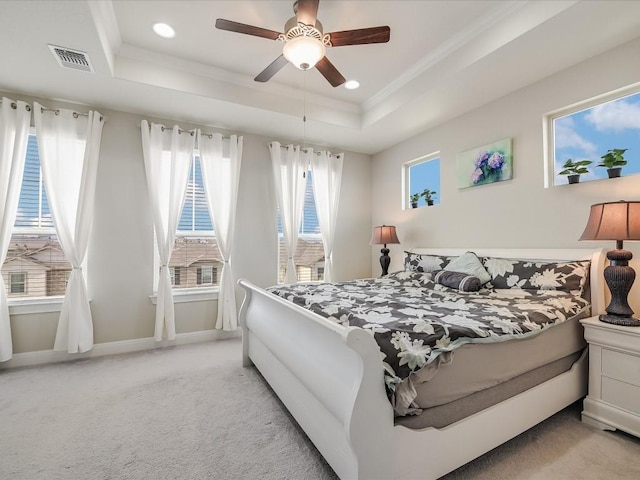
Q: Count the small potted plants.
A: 4